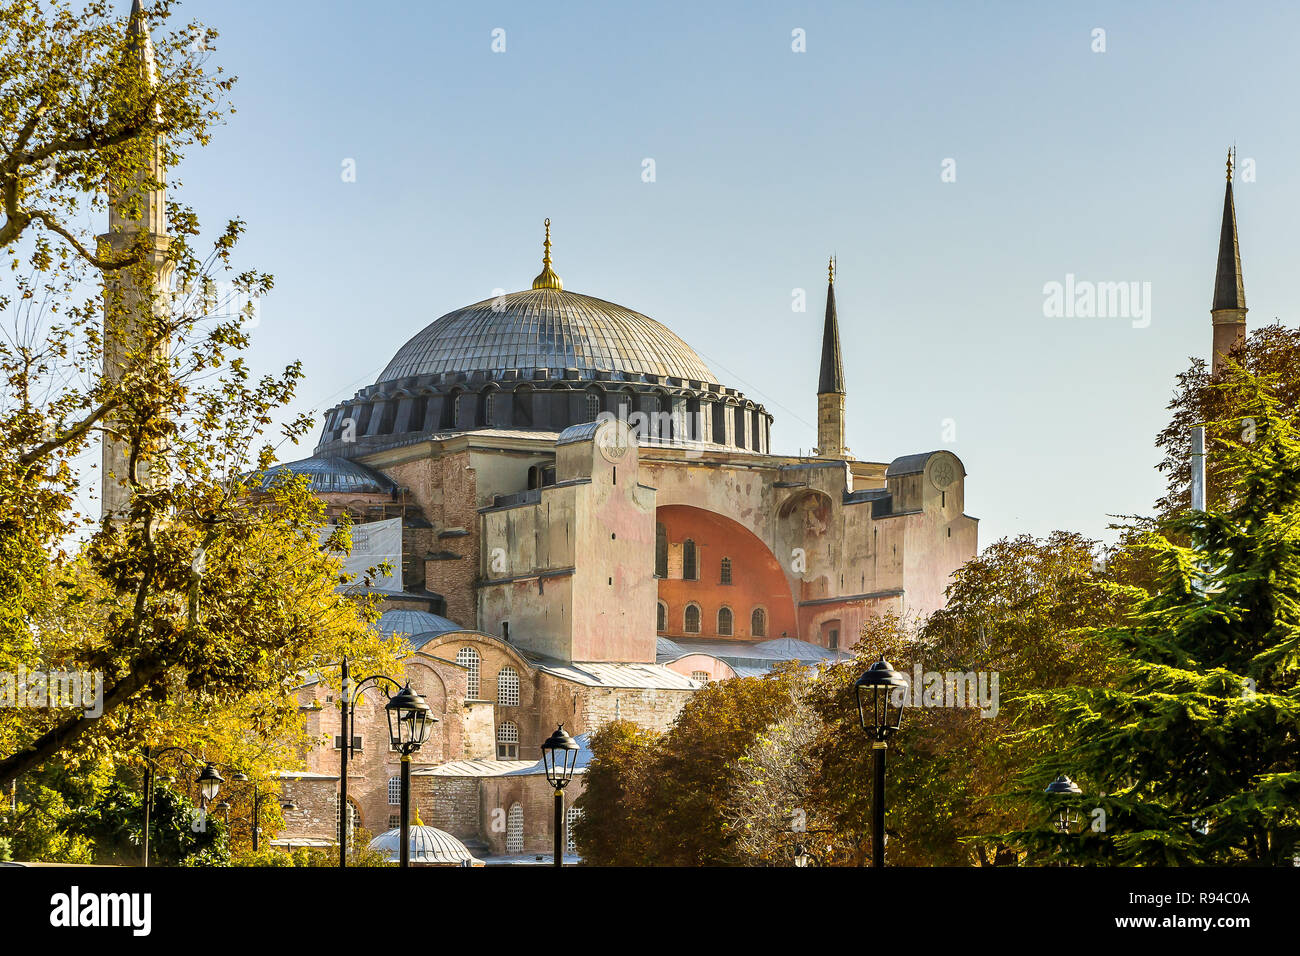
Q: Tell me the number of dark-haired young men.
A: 0